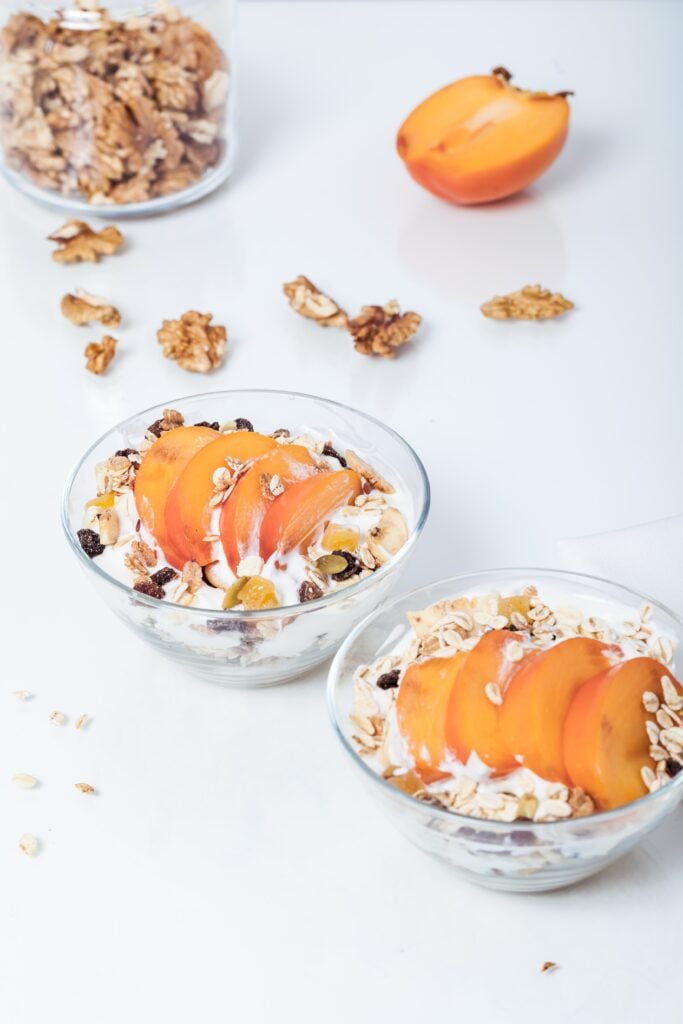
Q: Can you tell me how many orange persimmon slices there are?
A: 8